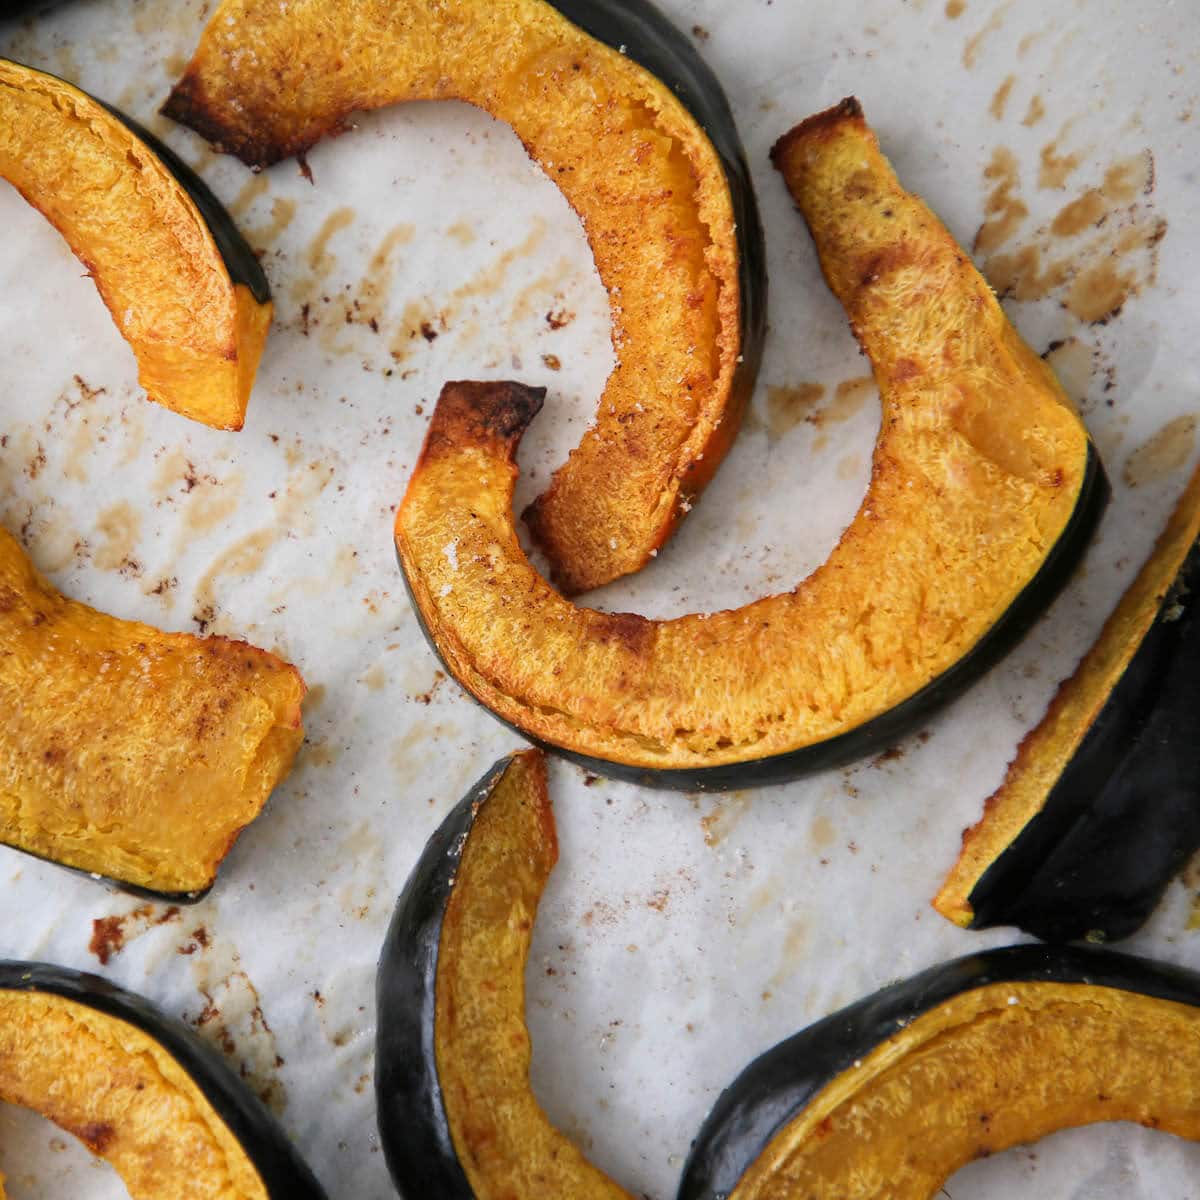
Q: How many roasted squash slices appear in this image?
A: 8